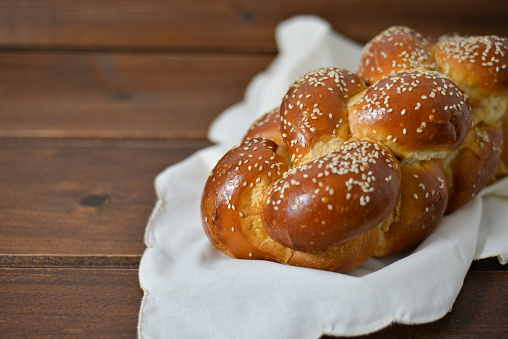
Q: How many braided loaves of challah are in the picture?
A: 1